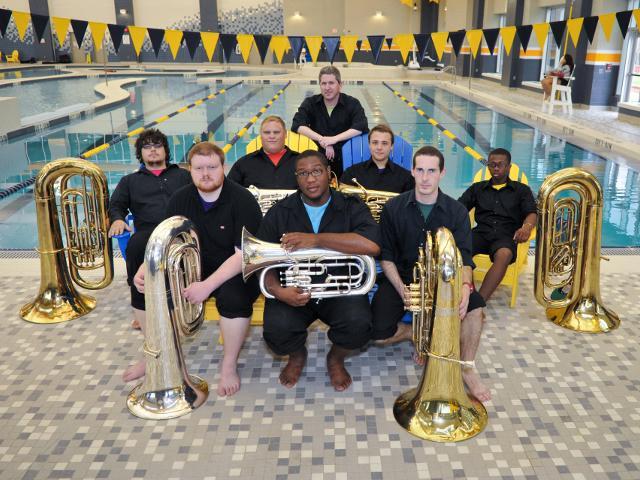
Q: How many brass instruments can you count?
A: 7